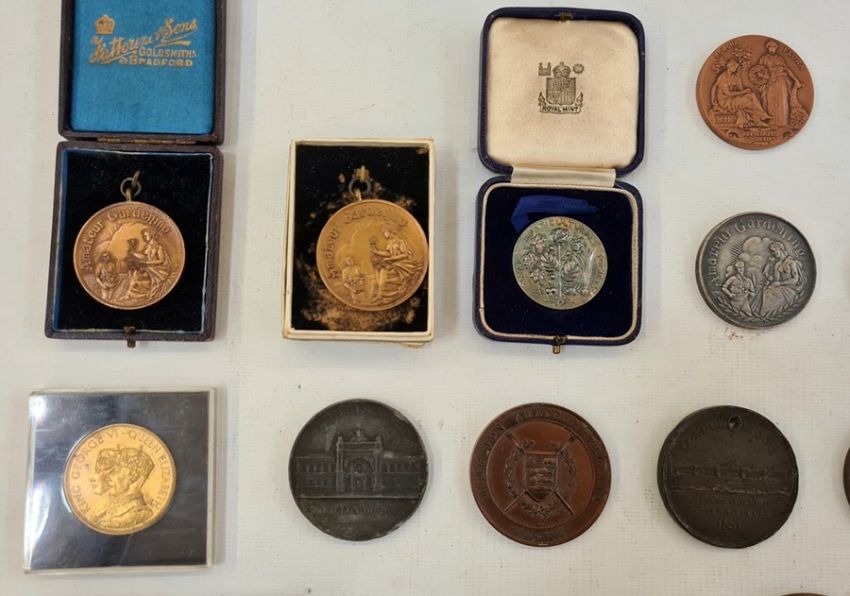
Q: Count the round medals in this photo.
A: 9